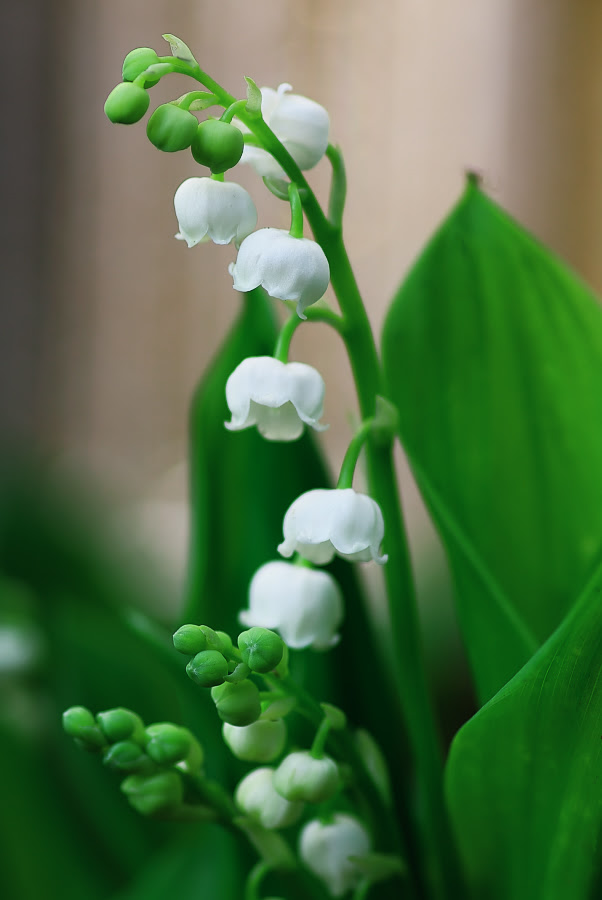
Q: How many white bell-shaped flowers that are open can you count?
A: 6